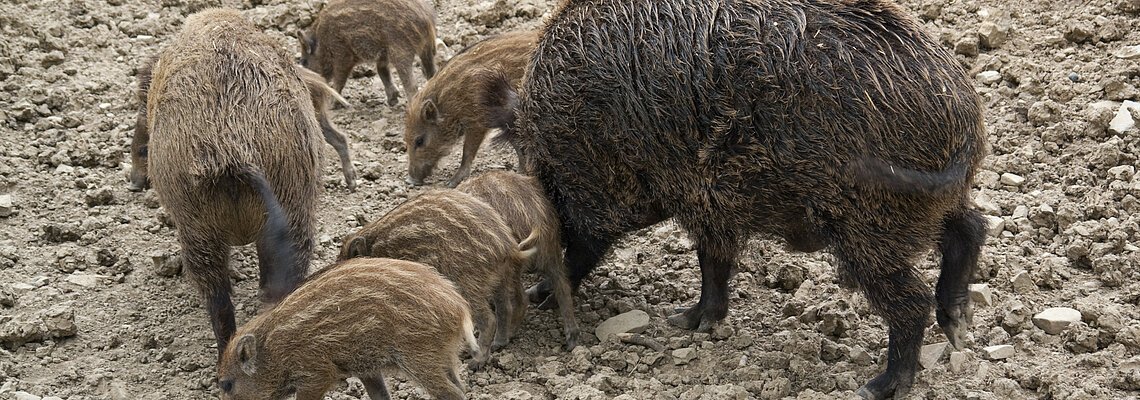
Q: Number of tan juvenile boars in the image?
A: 6